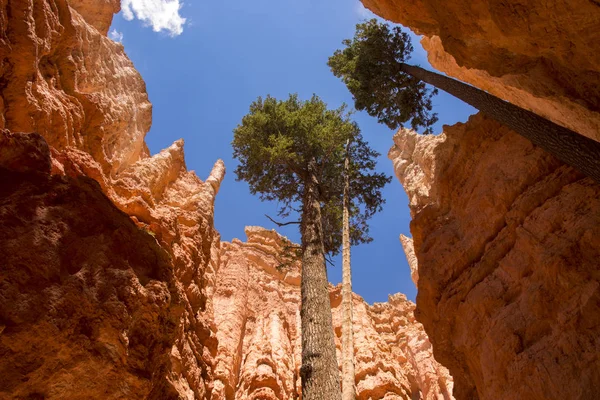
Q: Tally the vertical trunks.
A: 2